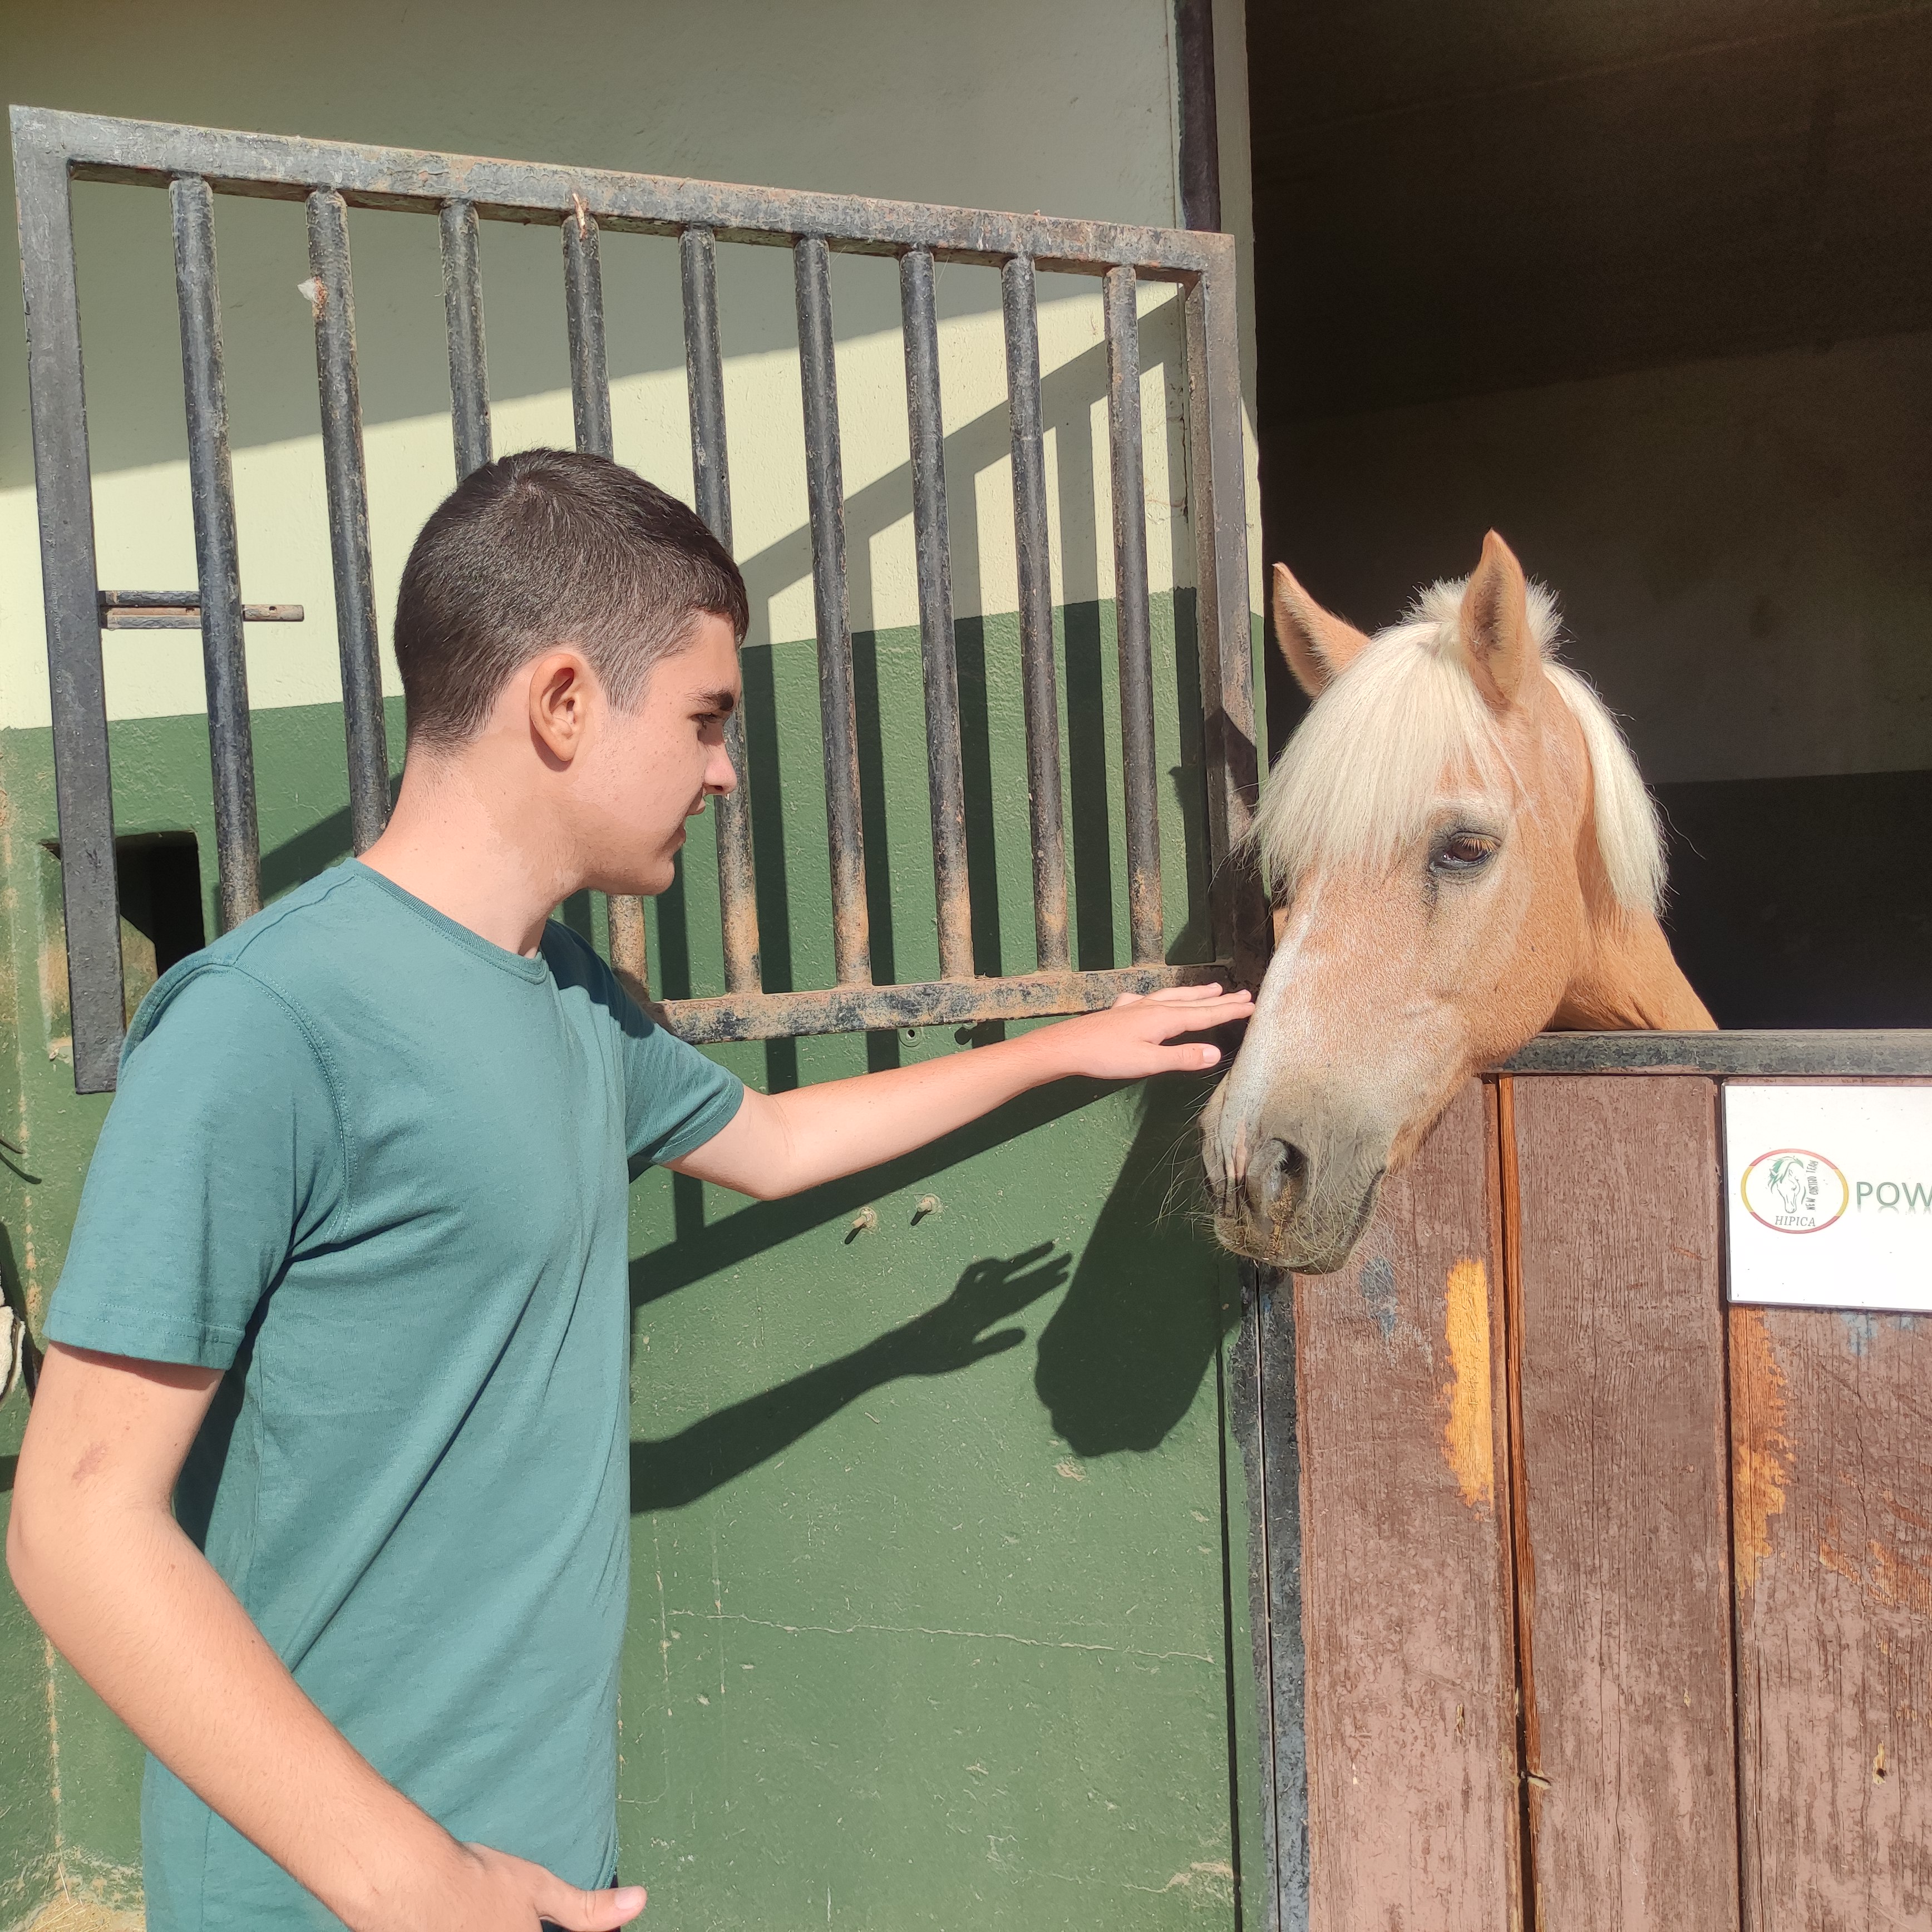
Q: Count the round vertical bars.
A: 9